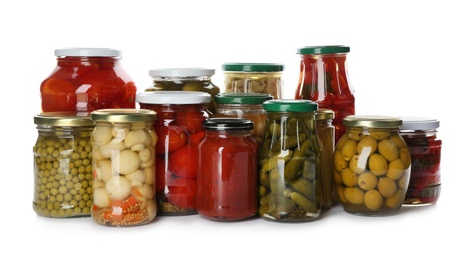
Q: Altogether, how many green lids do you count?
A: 4